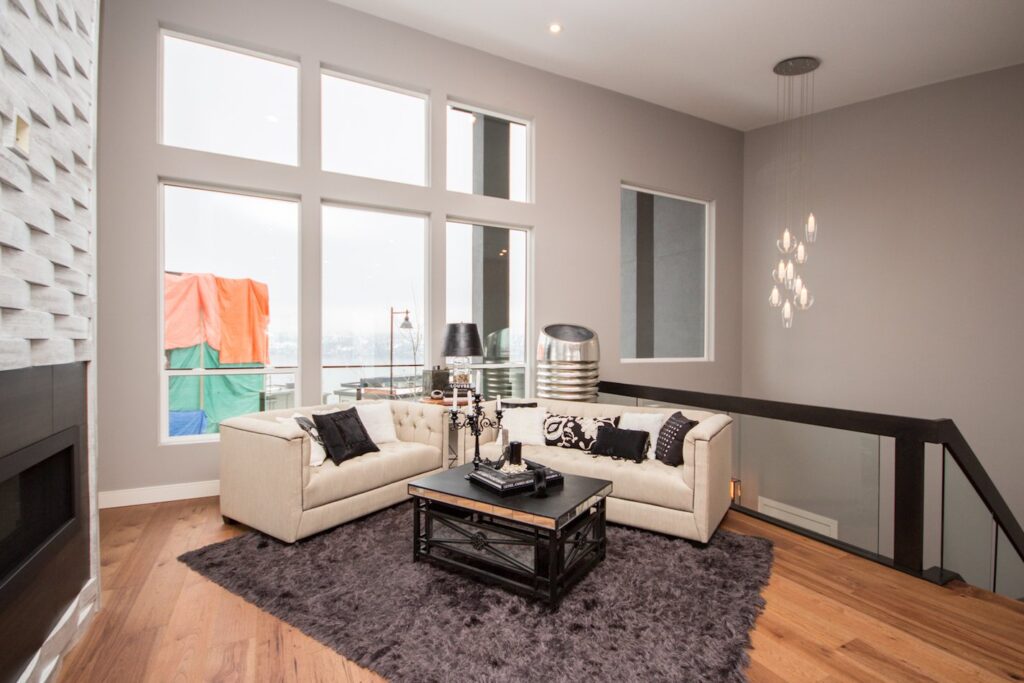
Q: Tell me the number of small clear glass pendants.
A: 9